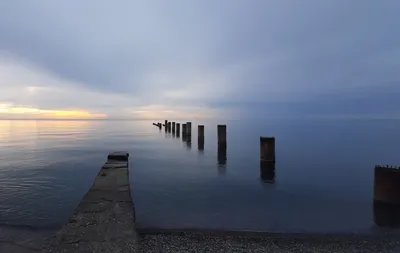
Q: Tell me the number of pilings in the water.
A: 11